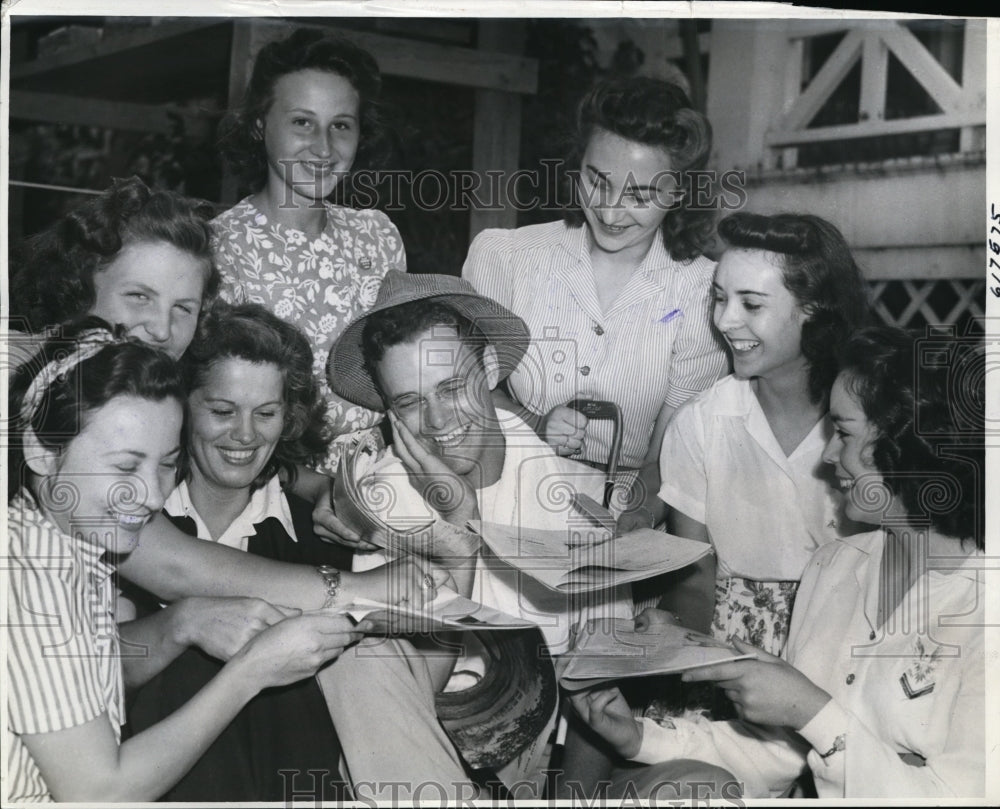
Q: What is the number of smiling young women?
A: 7